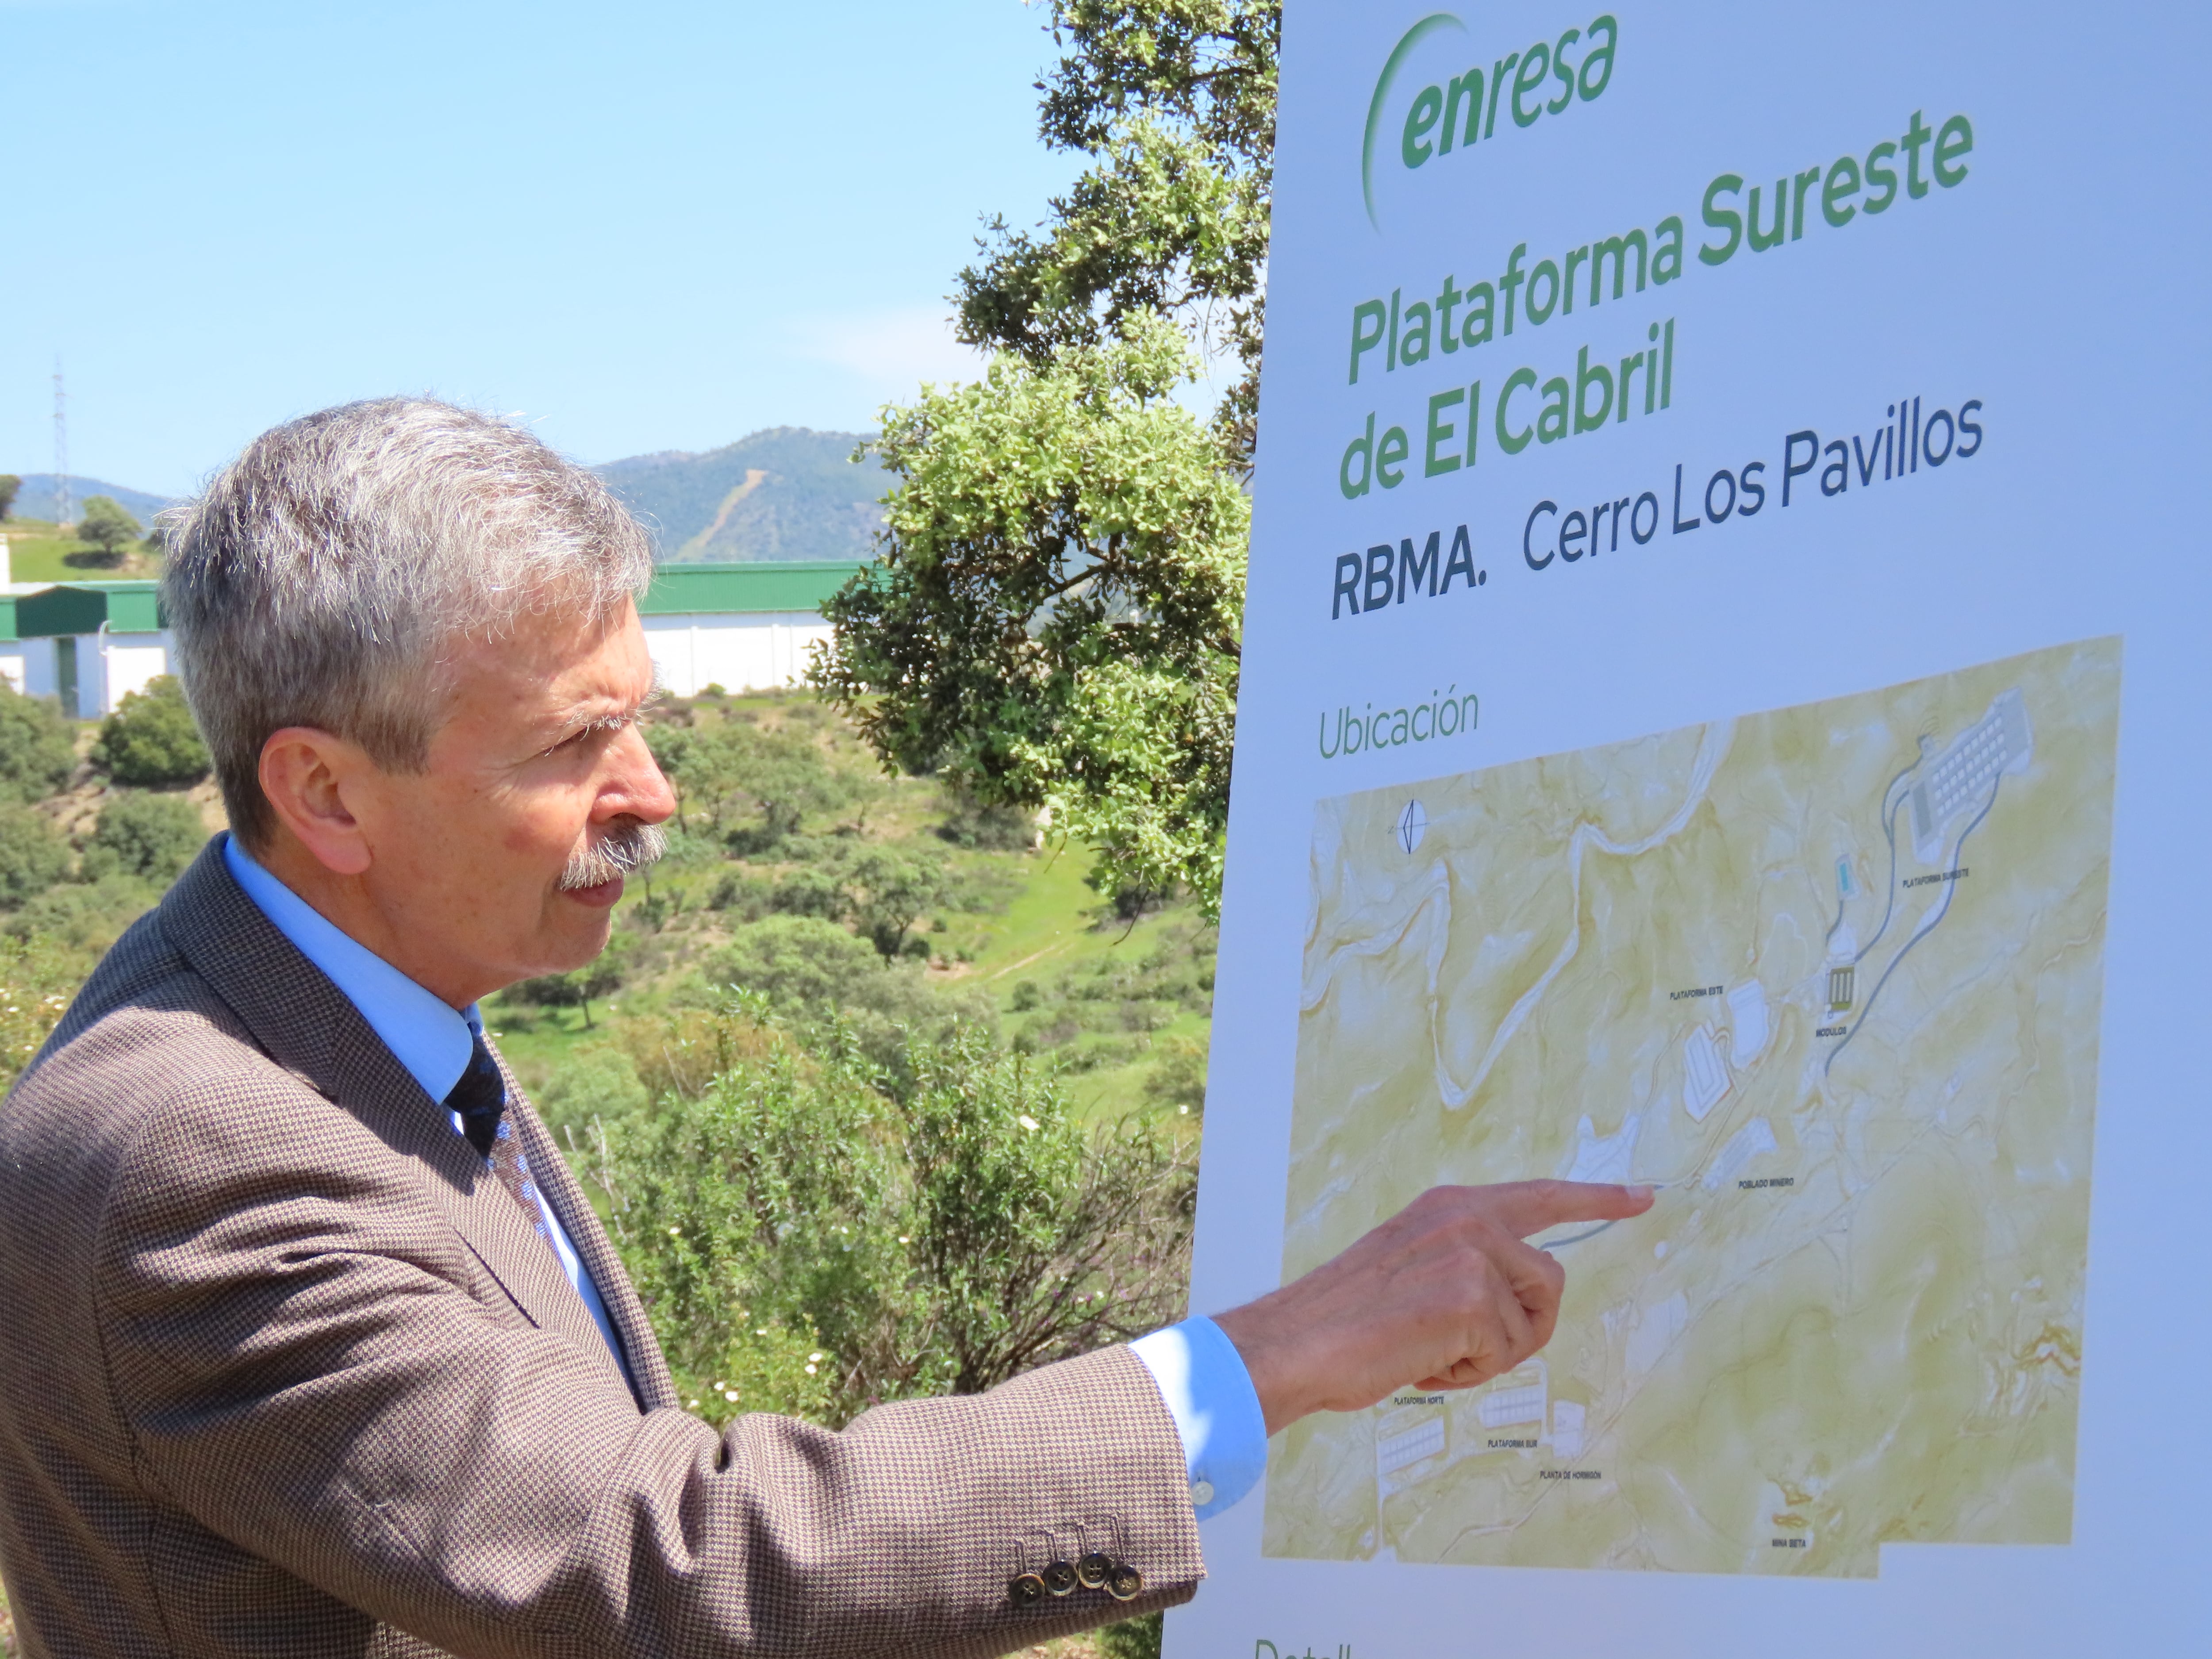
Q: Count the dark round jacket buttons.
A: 4